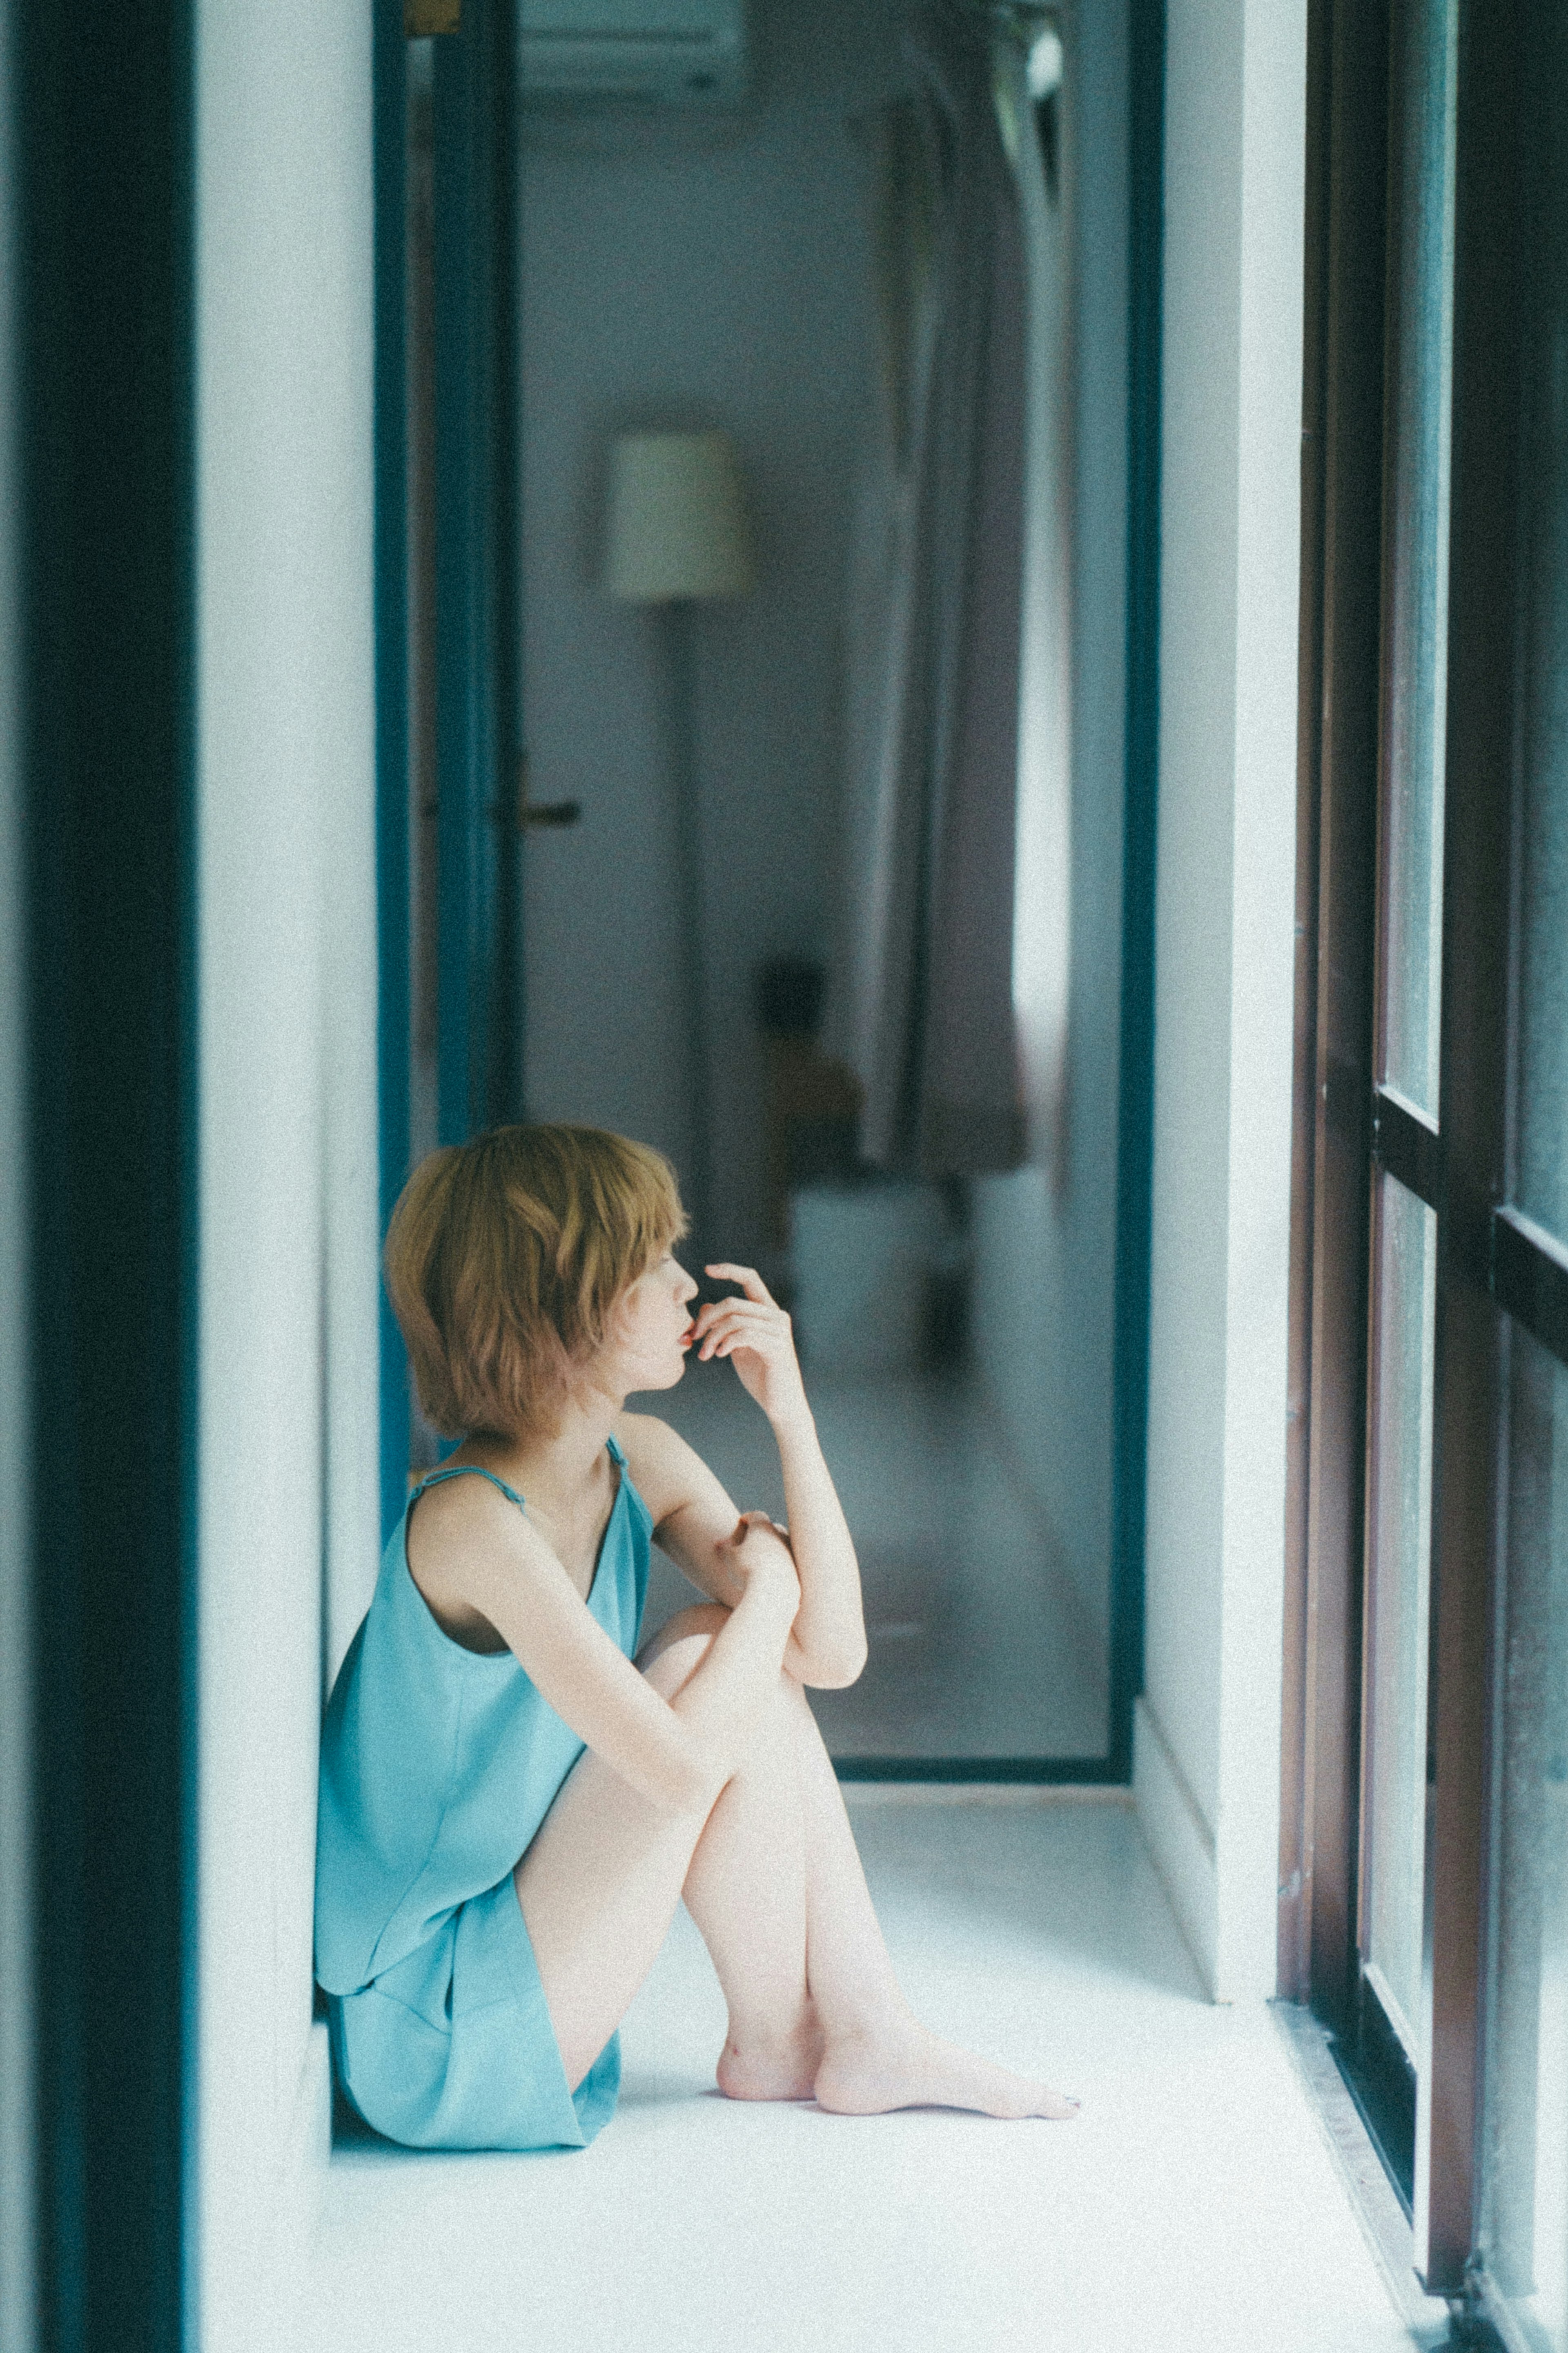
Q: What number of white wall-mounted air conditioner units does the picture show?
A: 1